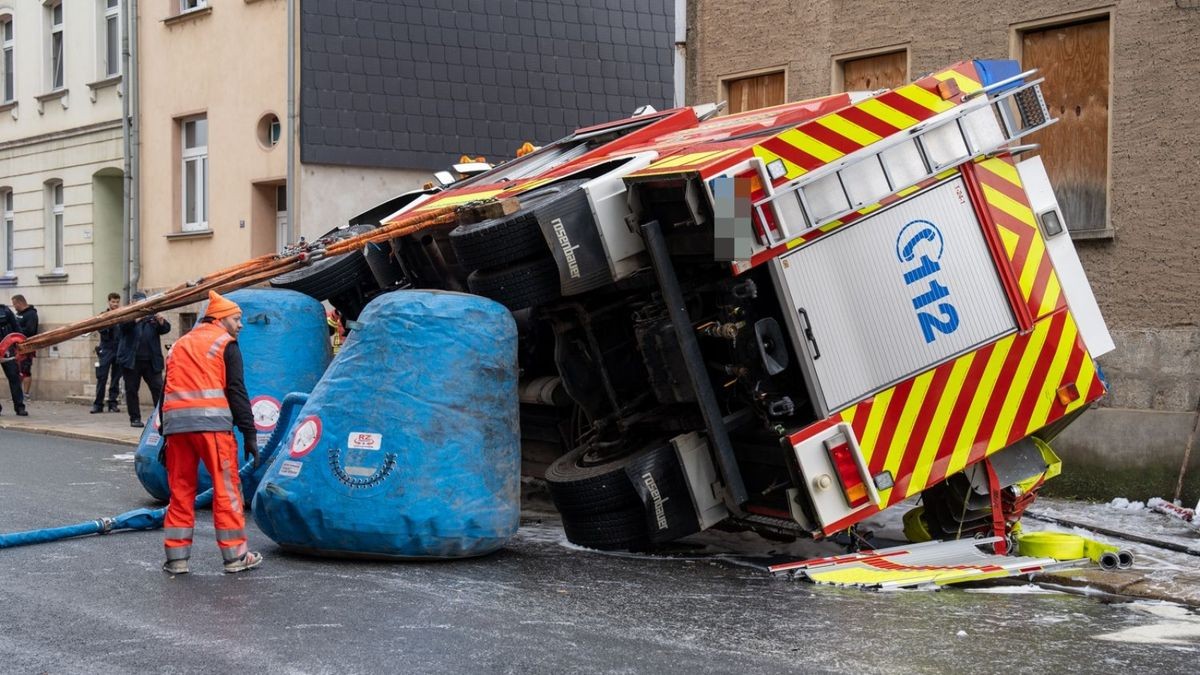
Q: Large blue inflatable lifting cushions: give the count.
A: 2